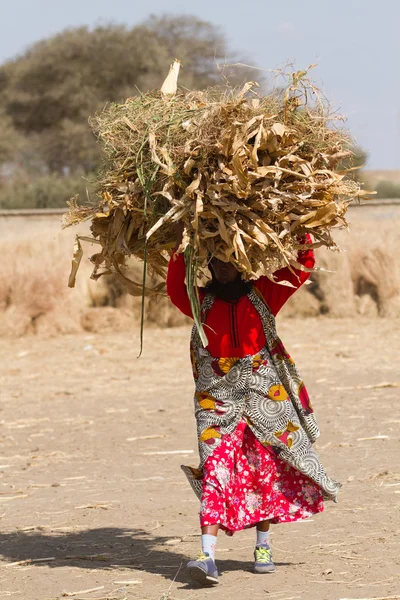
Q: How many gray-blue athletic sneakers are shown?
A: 2